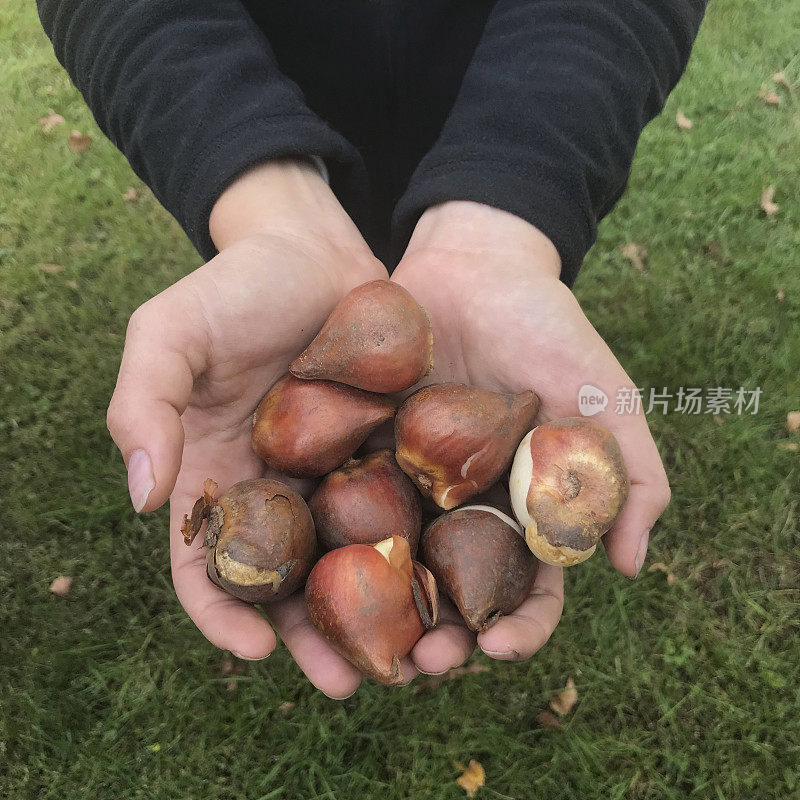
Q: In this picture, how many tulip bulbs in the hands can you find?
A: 8